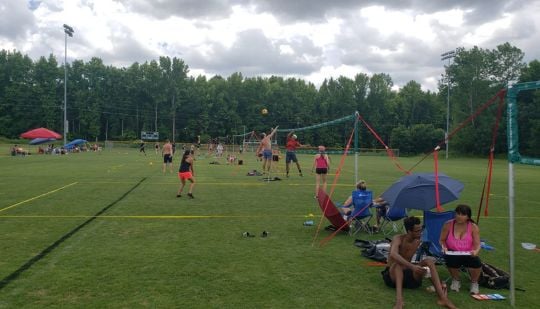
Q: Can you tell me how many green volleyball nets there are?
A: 2